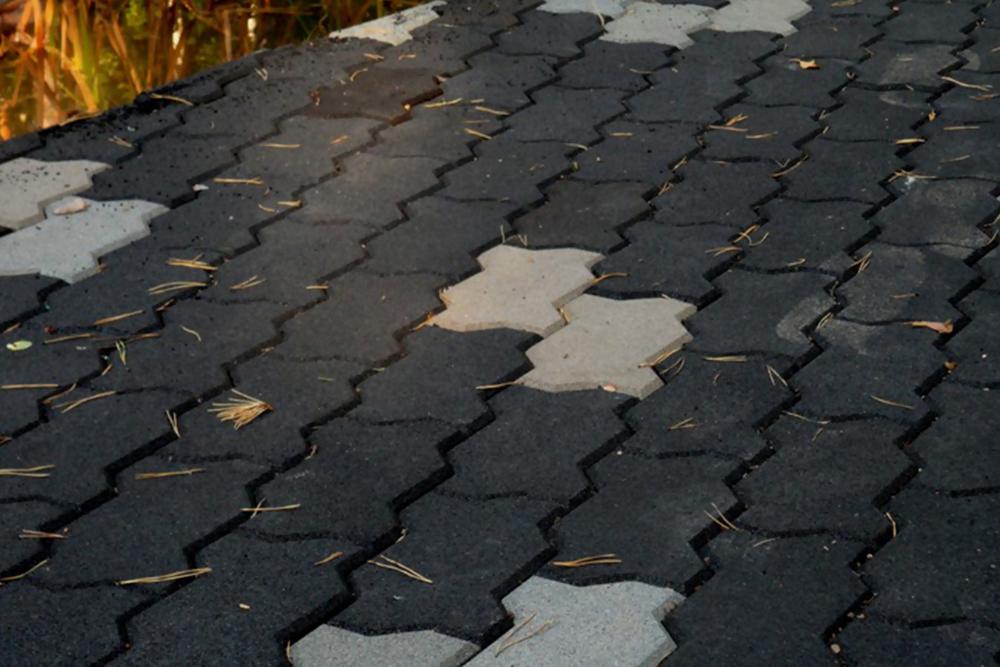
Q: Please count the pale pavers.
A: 10